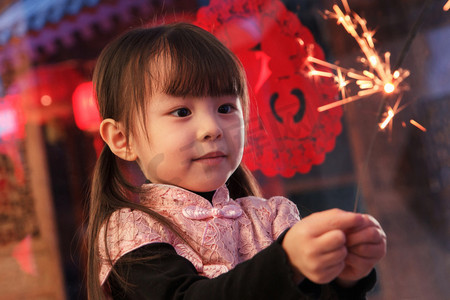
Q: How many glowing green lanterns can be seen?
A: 0